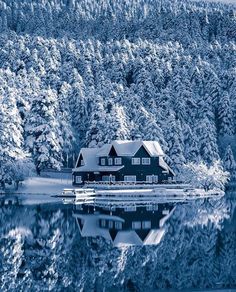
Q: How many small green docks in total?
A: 0